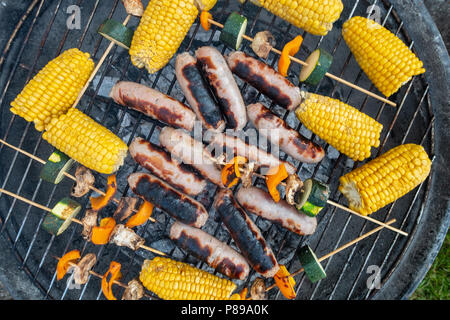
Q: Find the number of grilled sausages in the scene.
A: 12